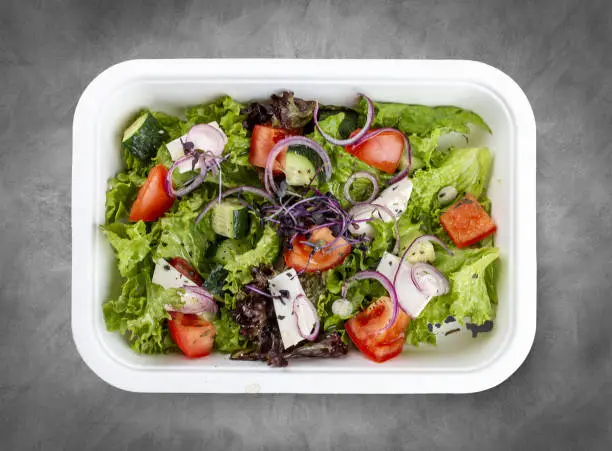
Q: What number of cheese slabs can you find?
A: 5